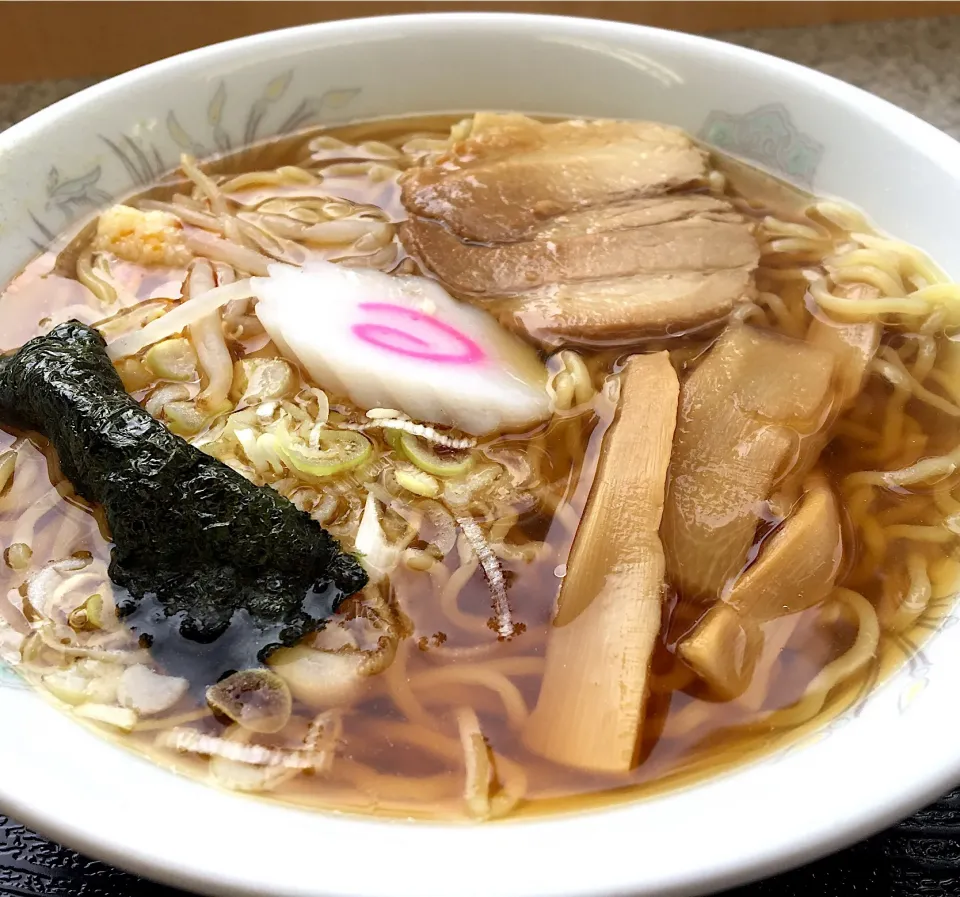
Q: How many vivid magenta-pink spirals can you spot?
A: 1